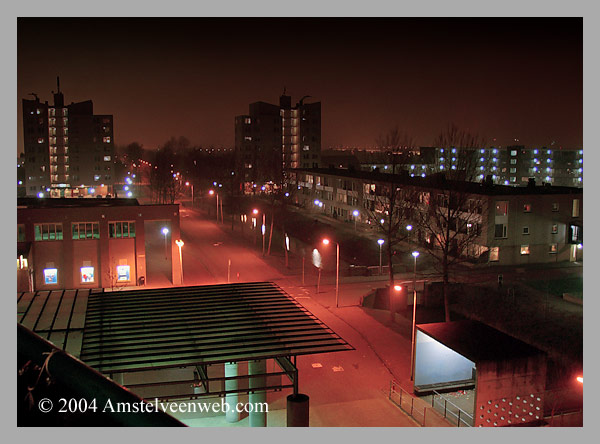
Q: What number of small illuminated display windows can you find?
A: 3